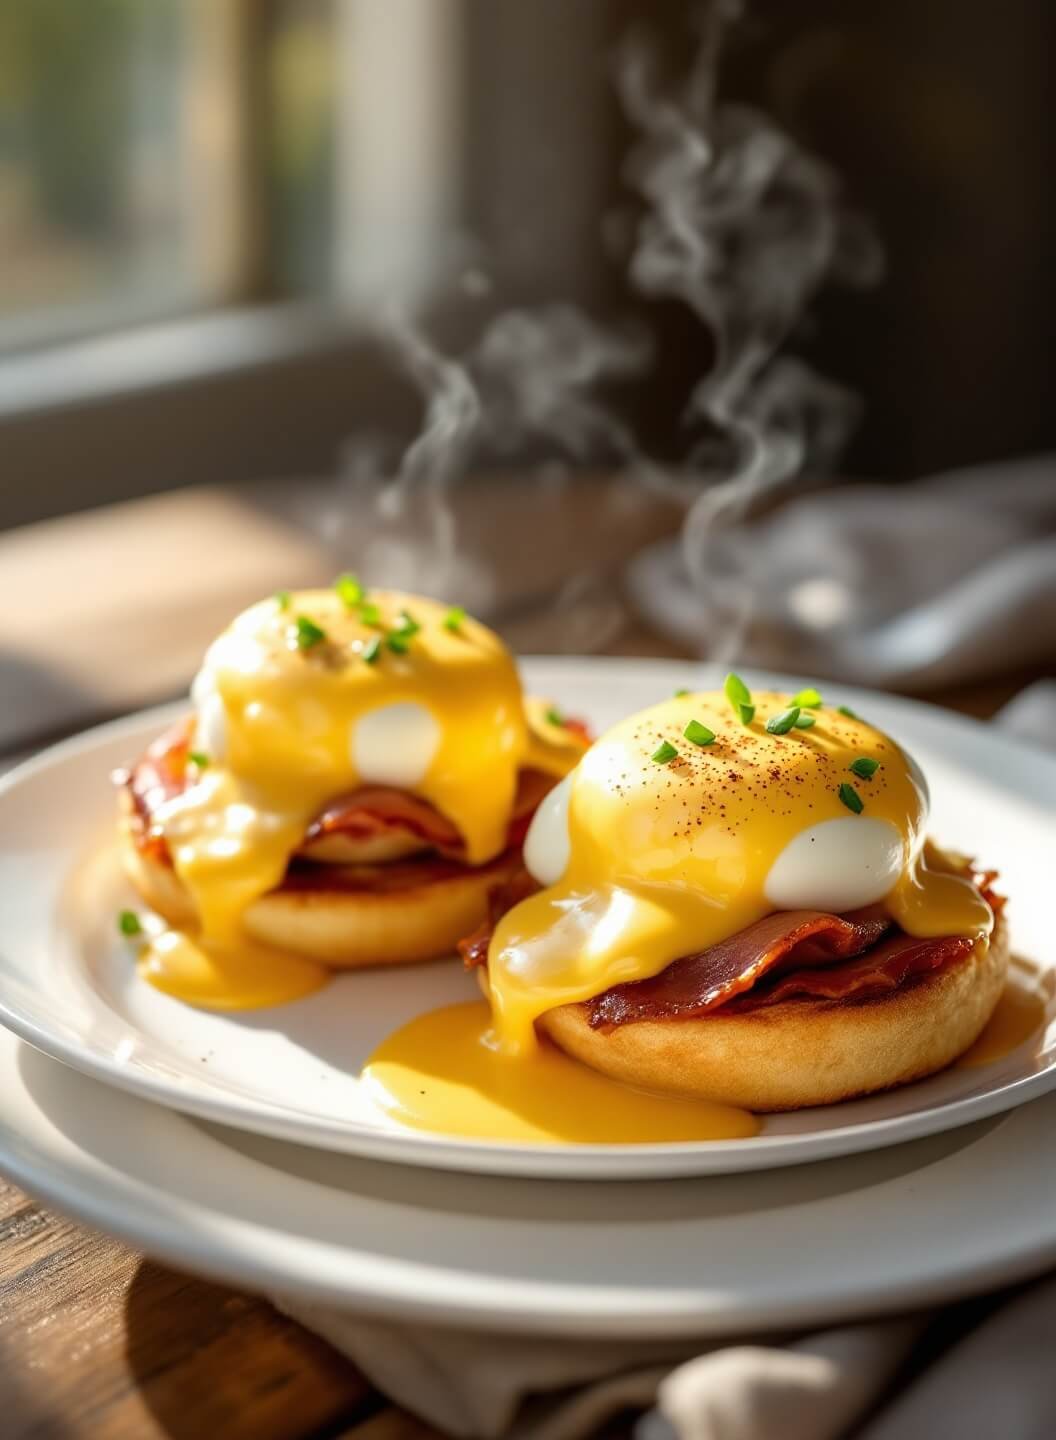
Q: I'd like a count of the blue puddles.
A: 0